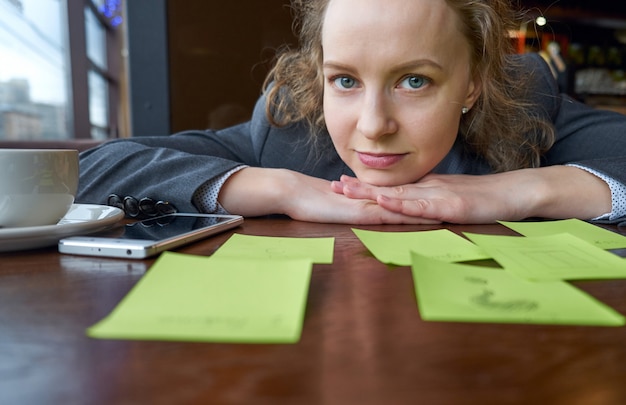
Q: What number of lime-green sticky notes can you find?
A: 6